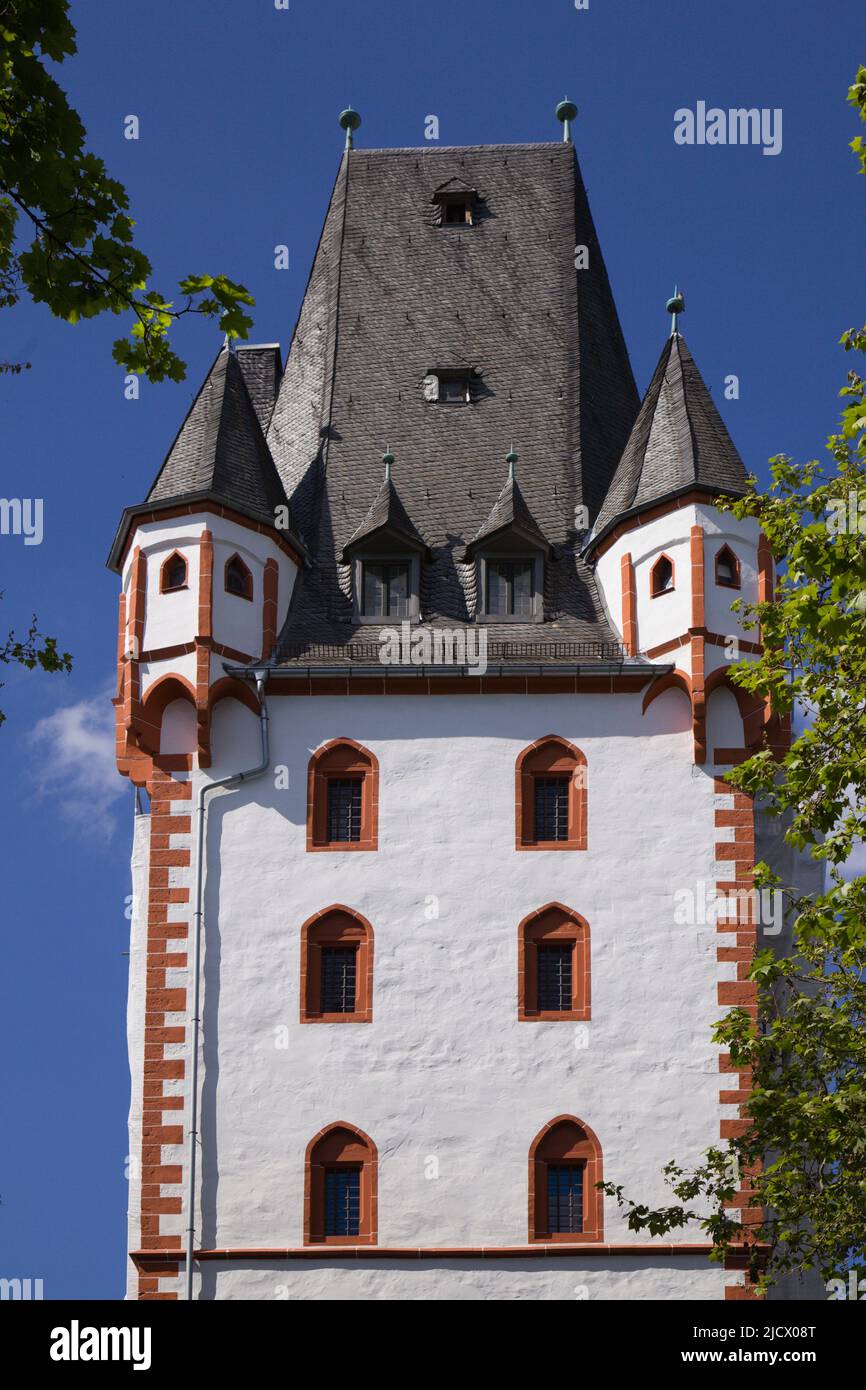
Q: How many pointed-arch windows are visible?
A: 10